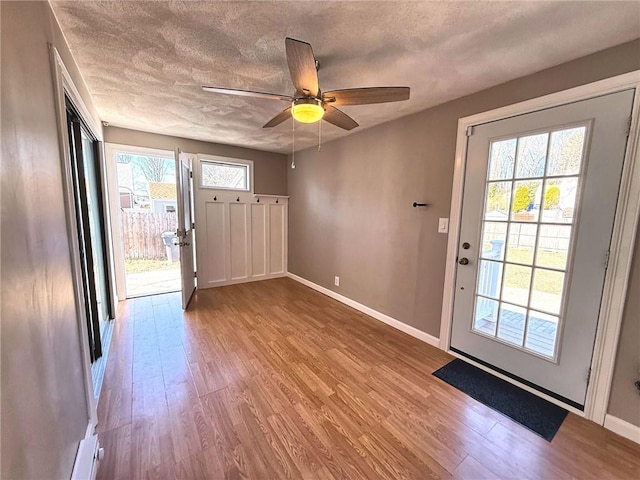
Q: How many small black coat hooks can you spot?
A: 4